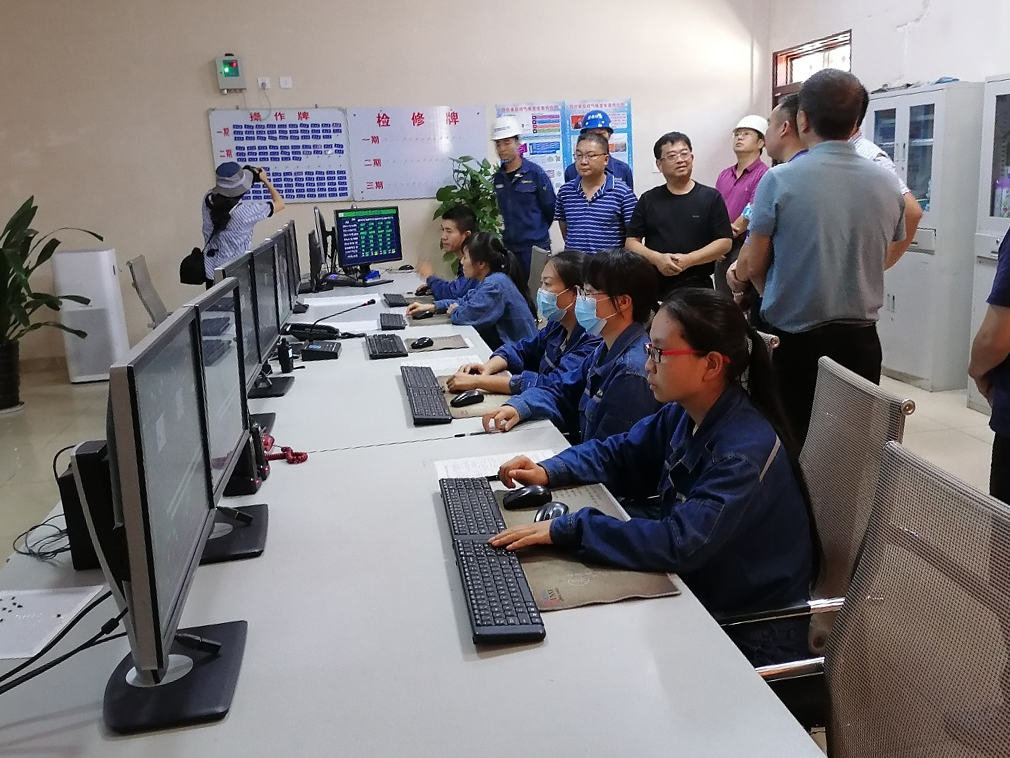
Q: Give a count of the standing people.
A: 10